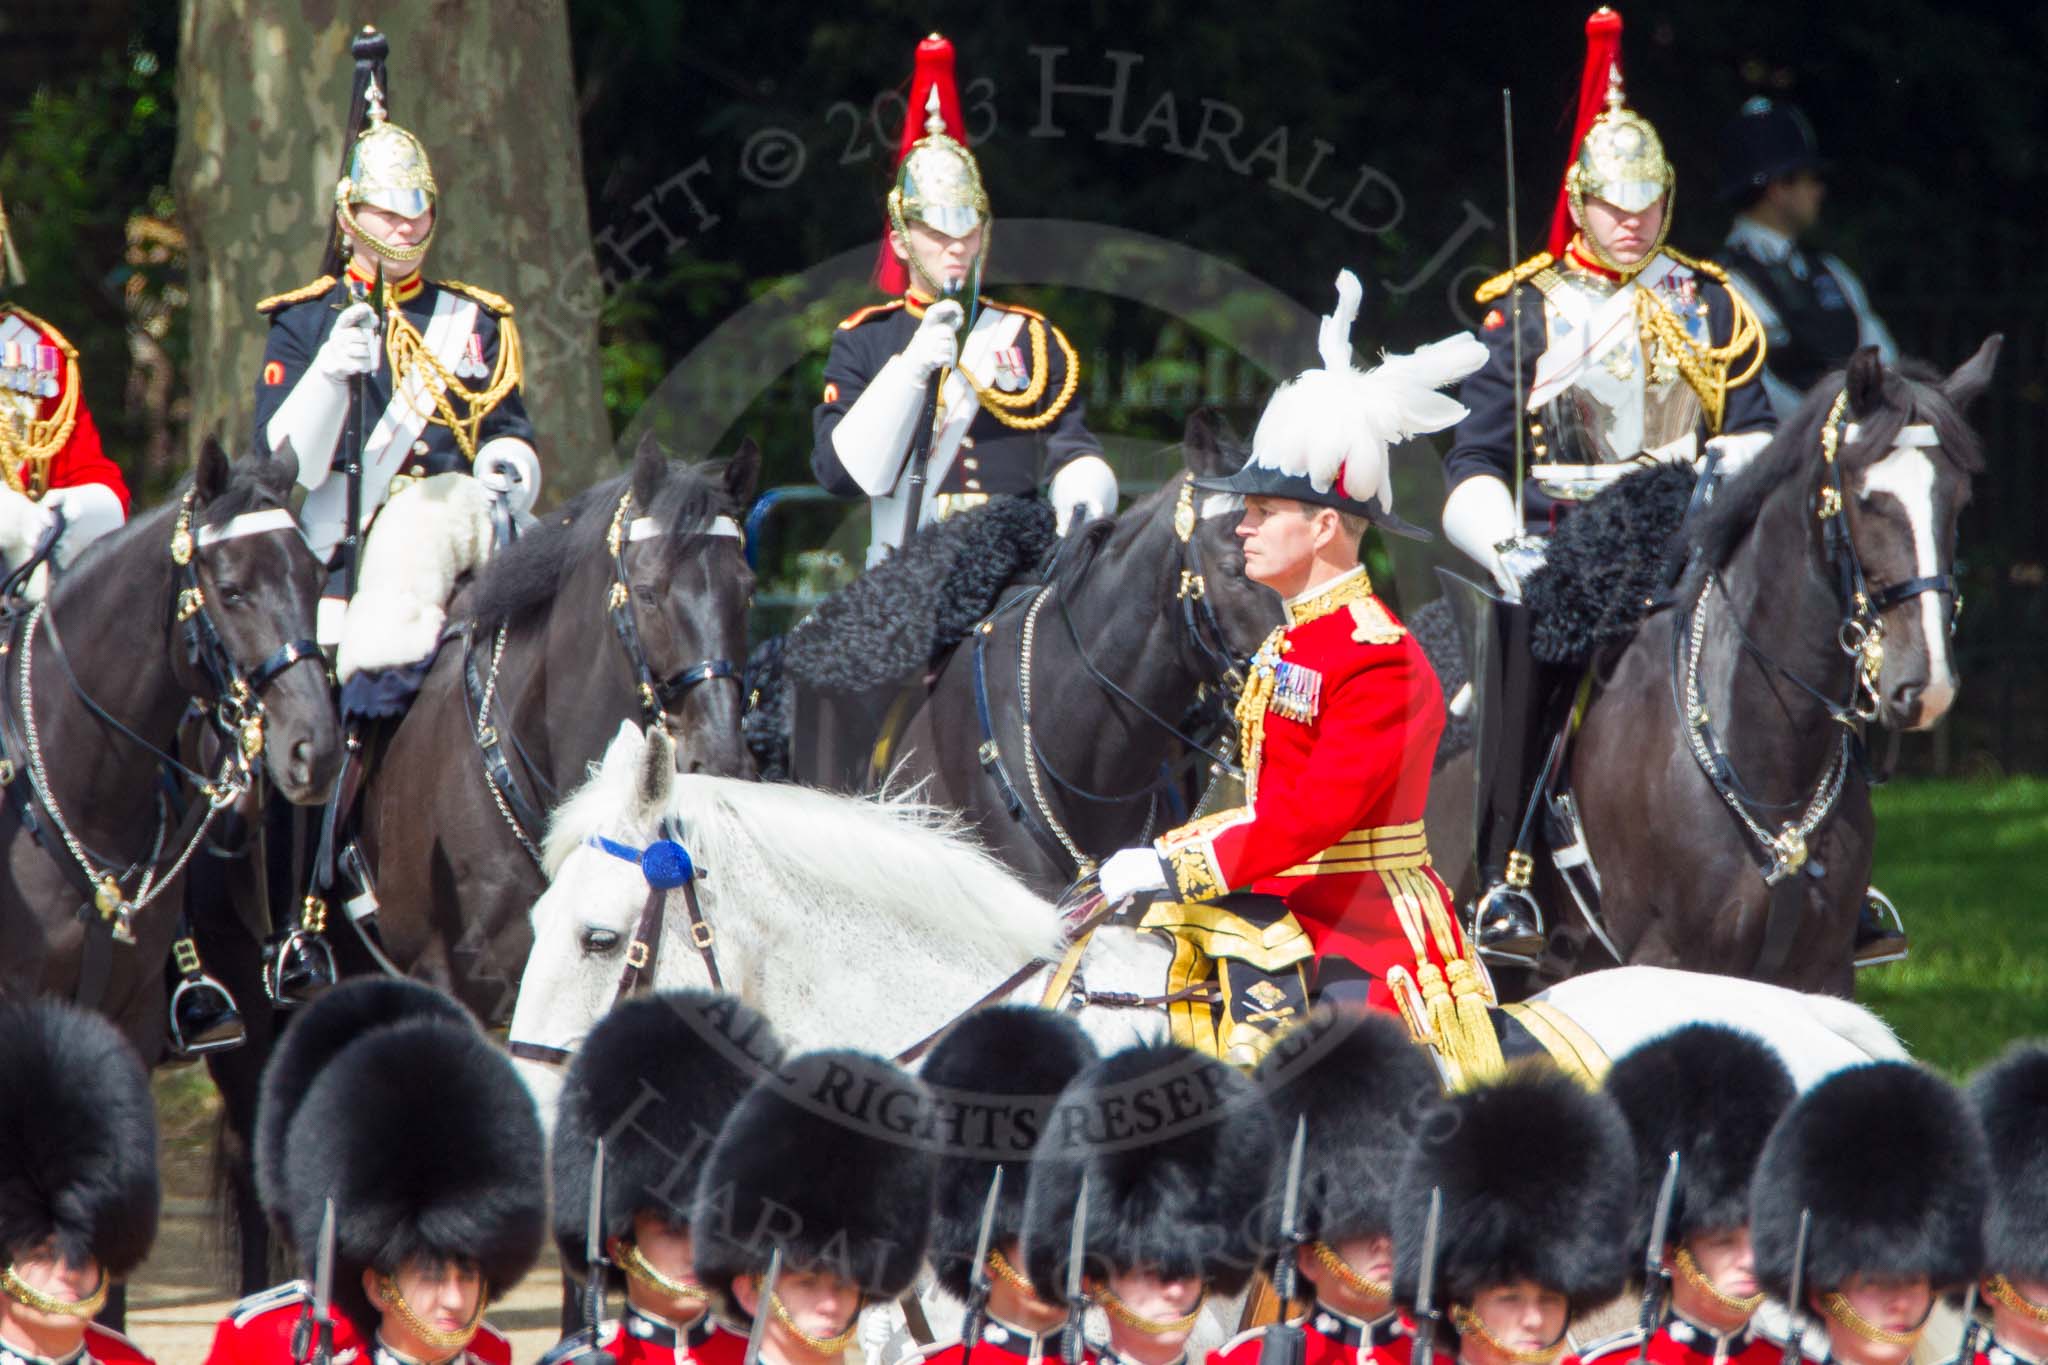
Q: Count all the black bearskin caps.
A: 12